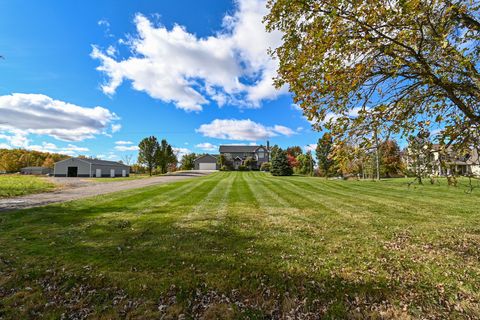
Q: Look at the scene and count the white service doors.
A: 3